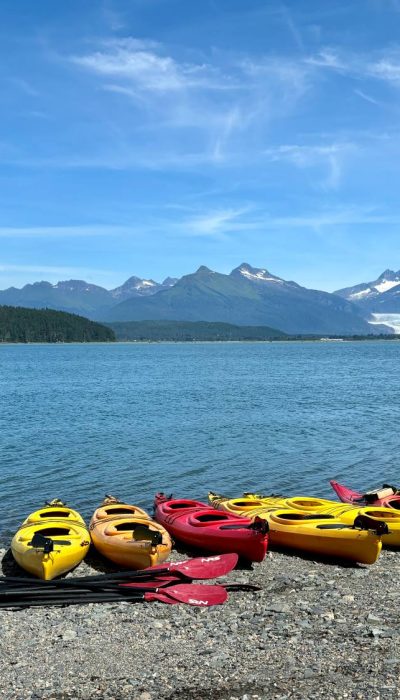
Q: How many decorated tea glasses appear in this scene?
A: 0